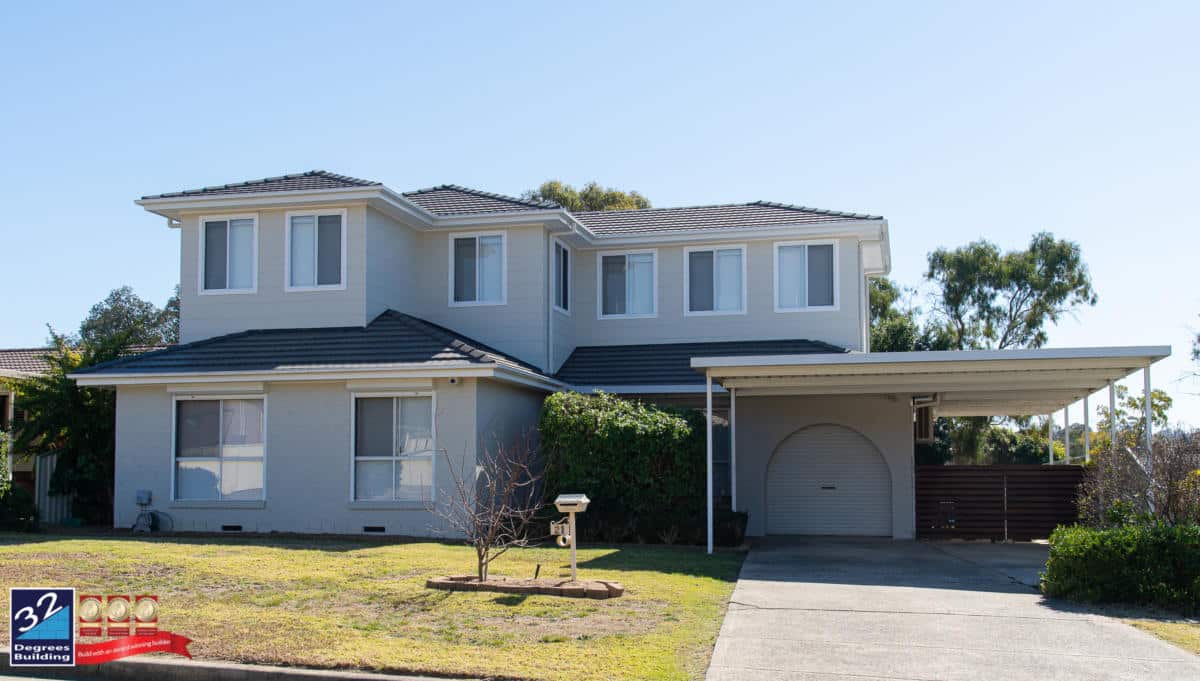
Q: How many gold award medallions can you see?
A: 3